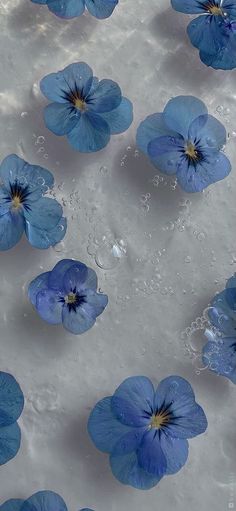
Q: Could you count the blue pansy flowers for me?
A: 10